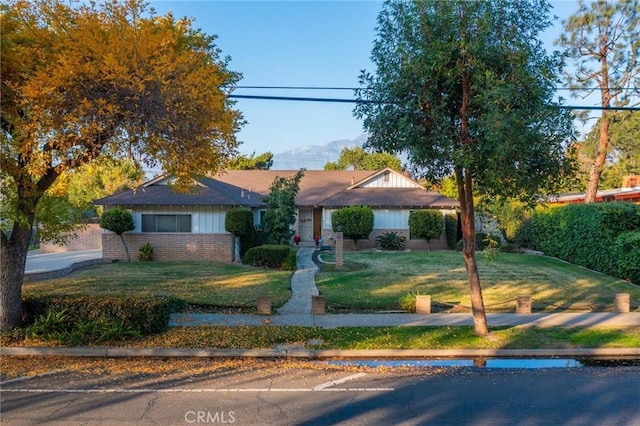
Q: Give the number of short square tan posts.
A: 5